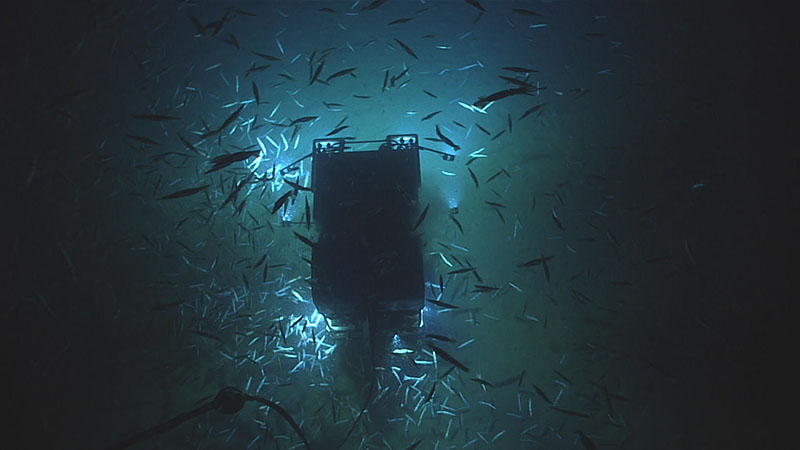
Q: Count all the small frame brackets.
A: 2